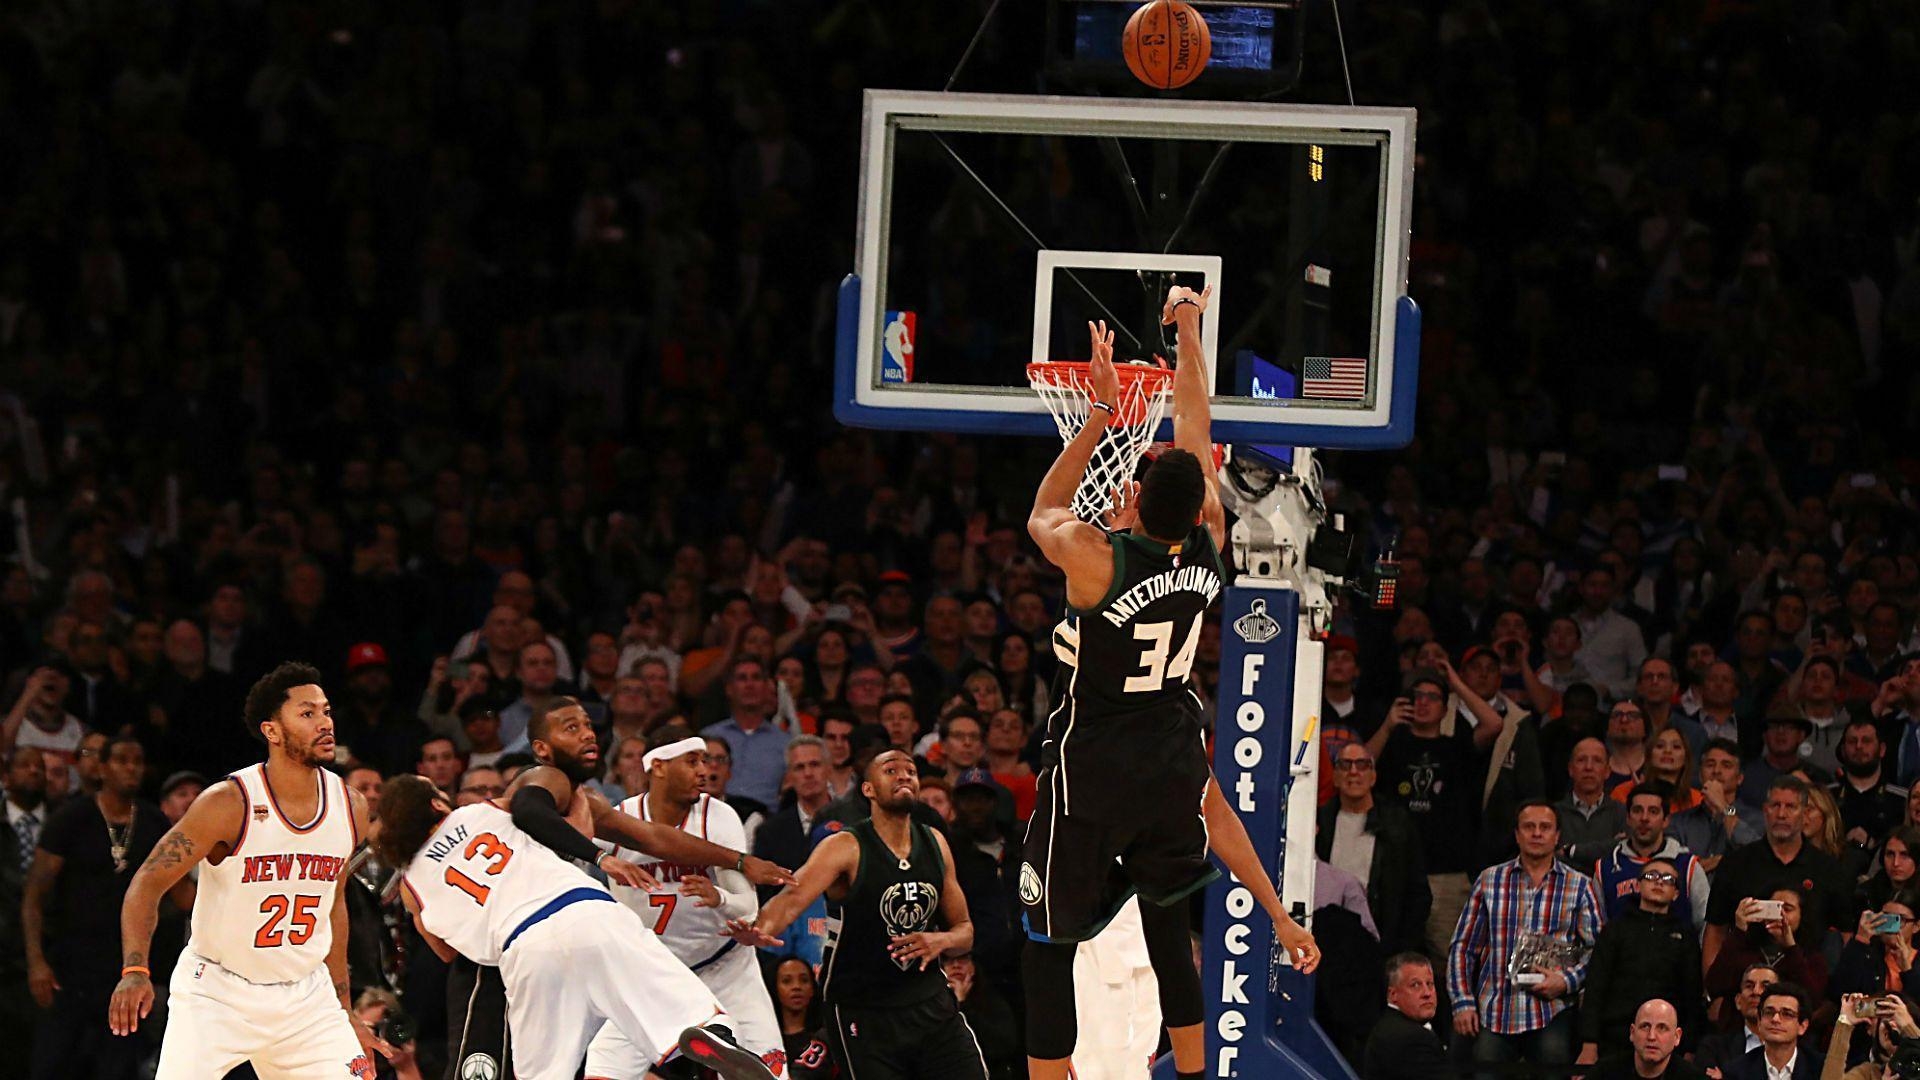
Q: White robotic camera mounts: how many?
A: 1